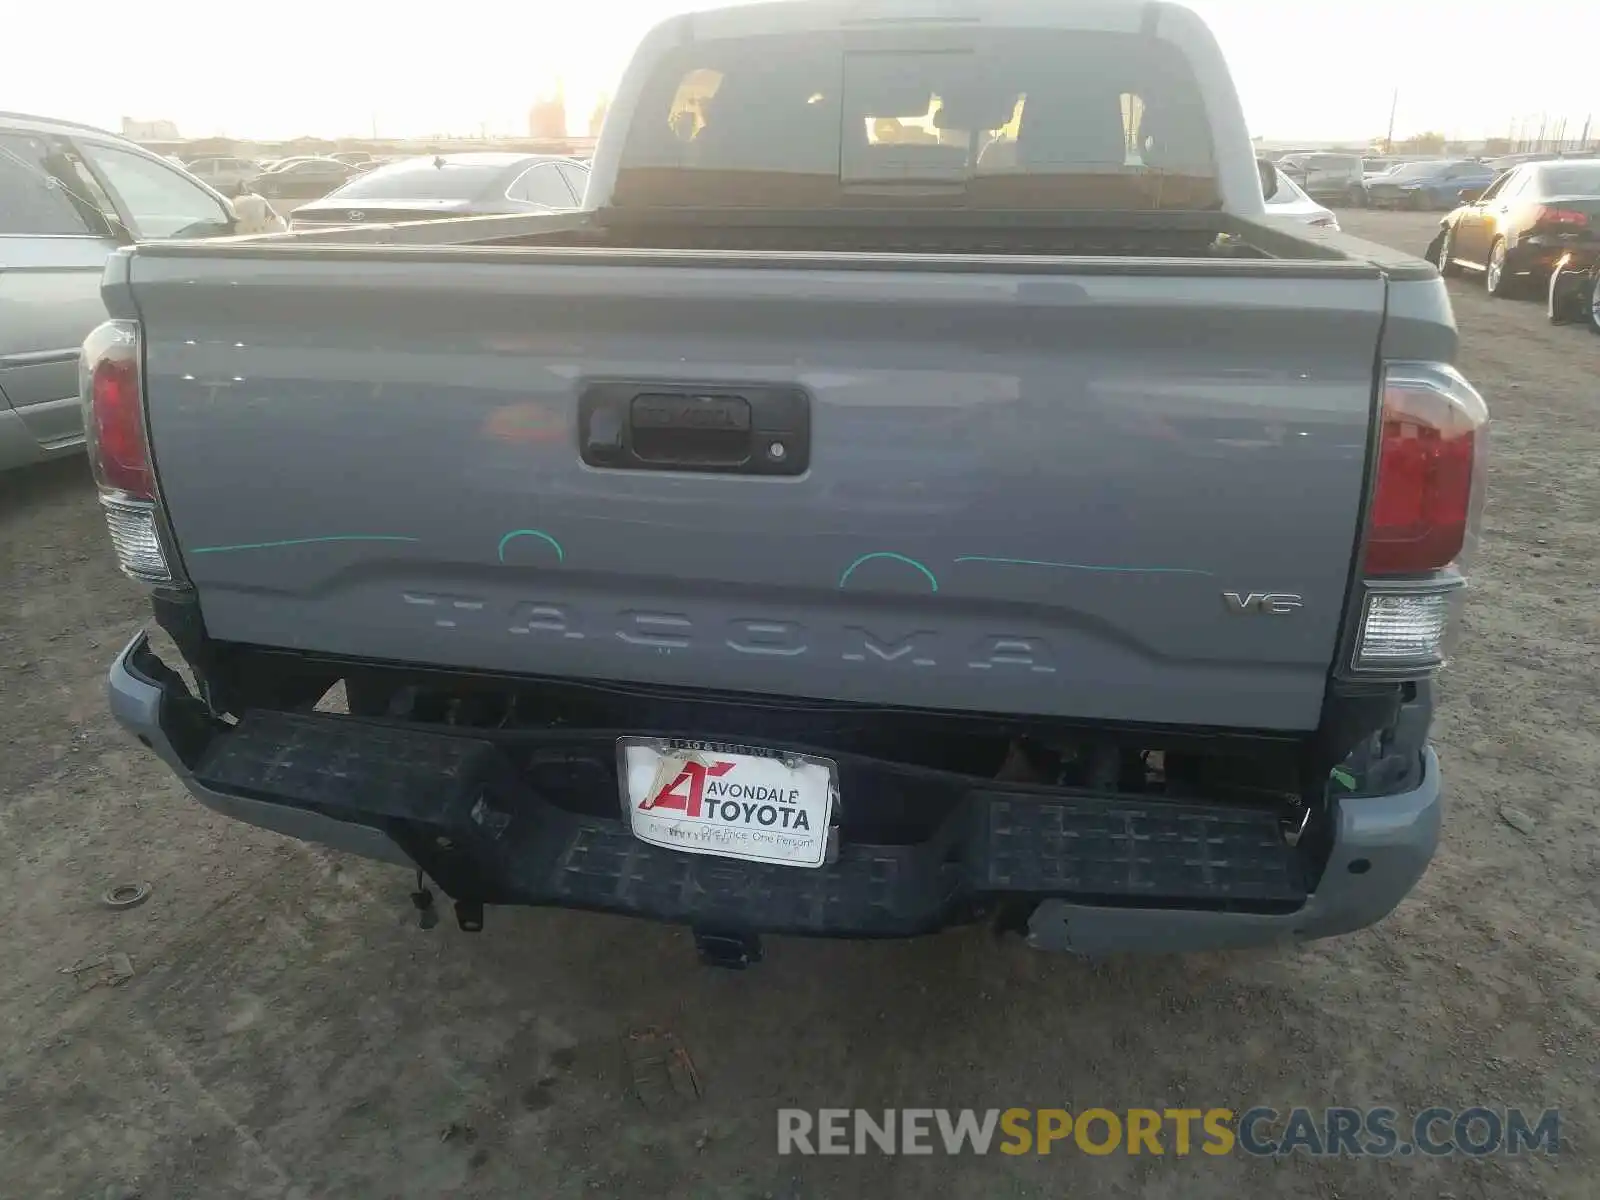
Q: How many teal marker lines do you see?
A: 4